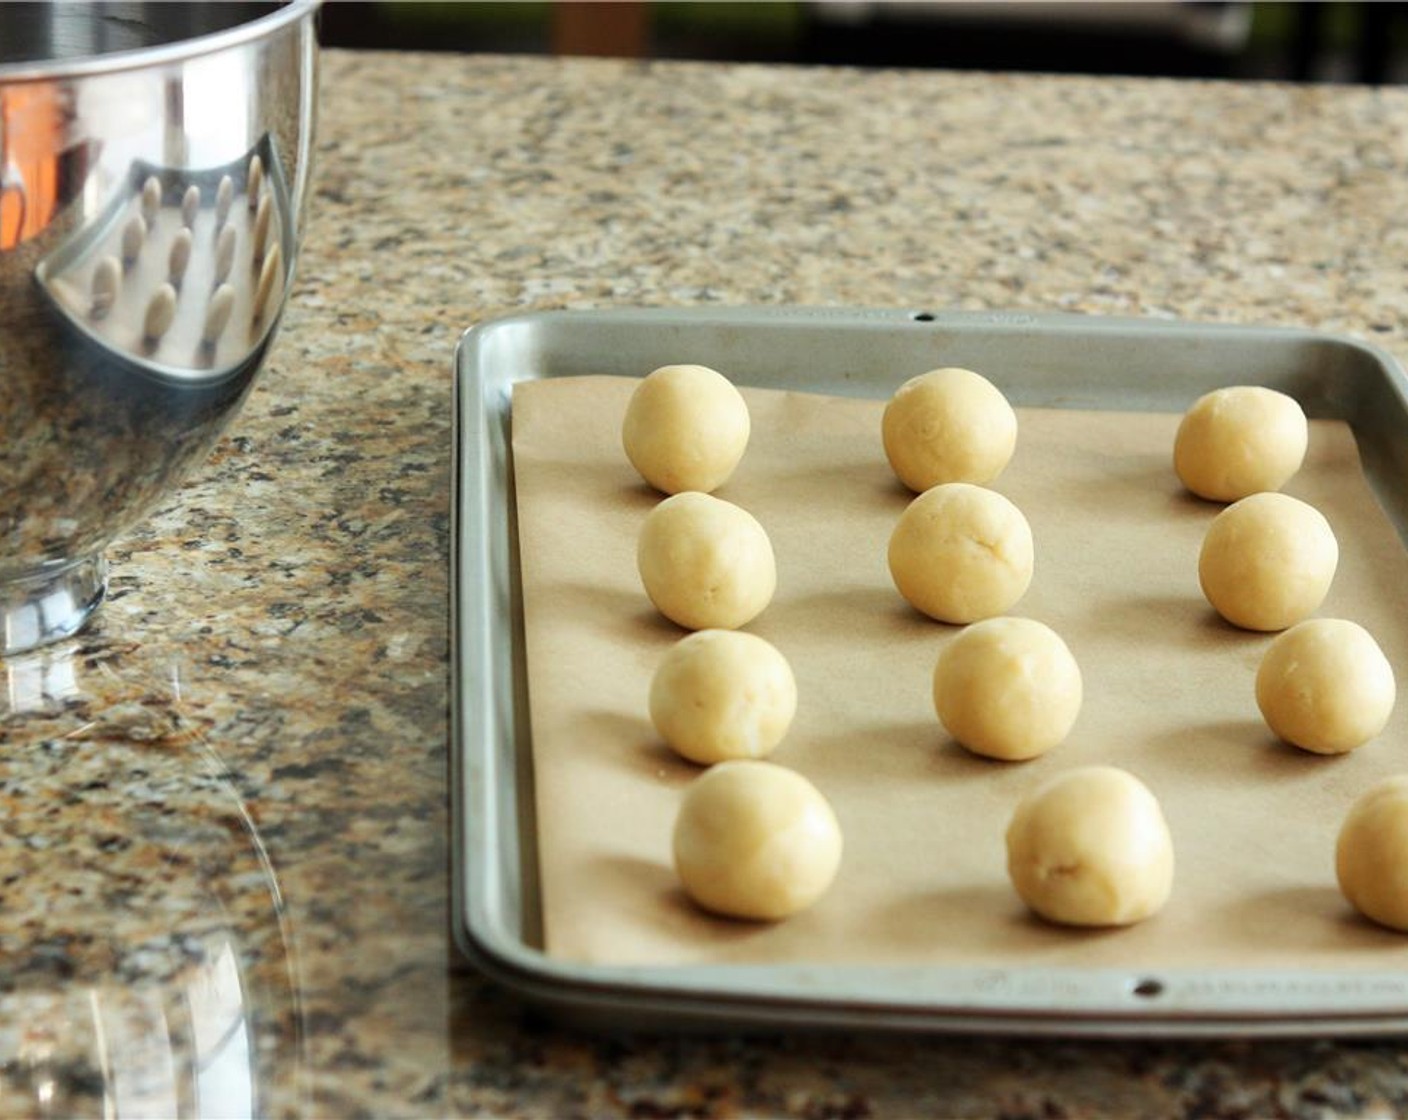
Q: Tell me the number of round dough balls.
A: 12